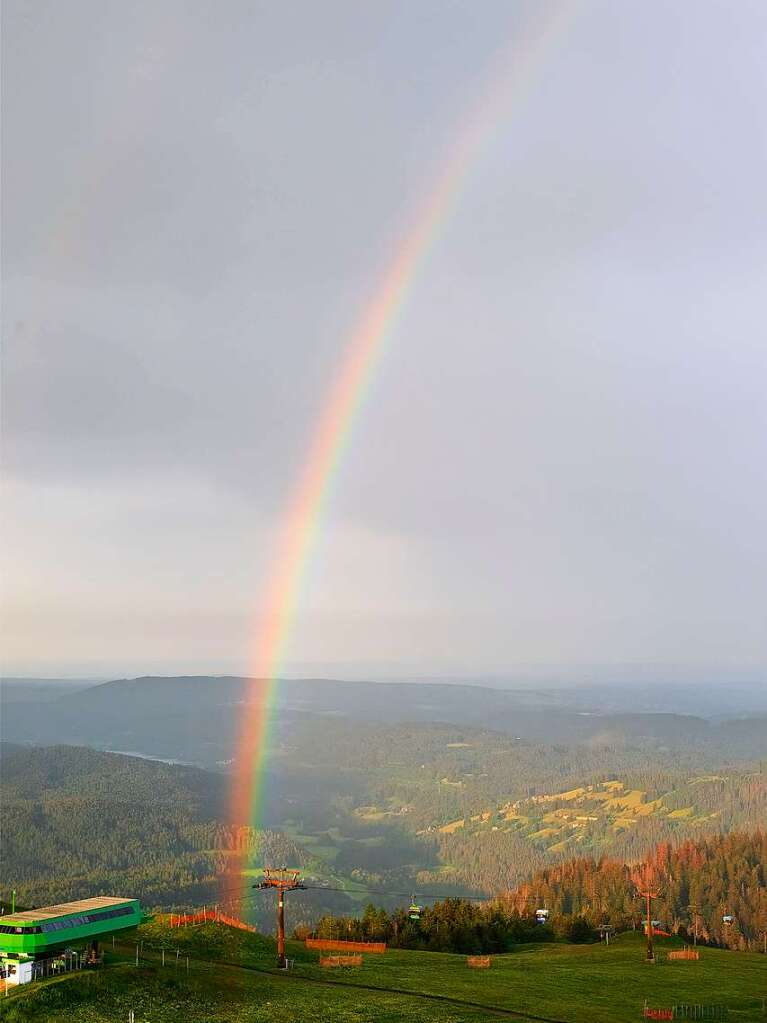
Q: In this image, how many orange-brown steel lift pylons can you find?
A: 2